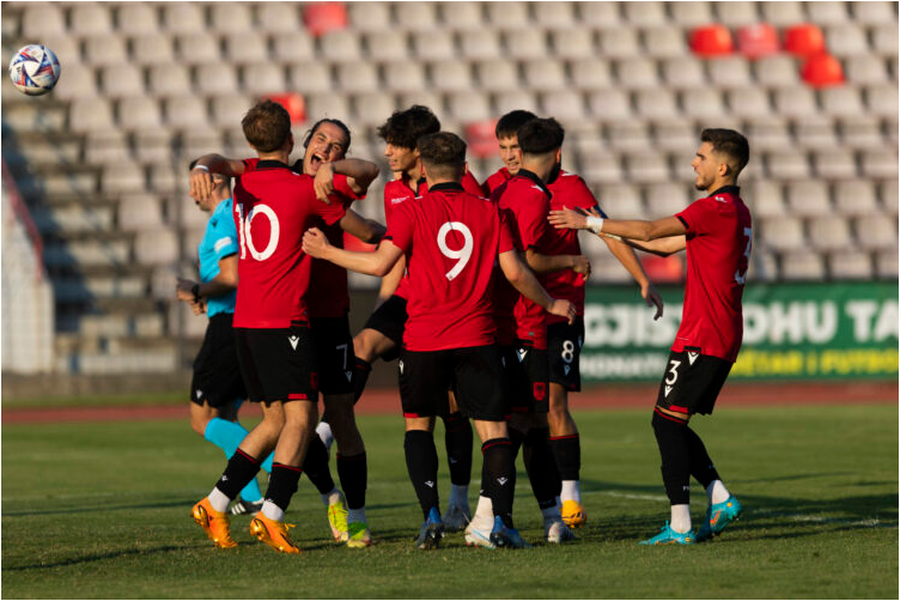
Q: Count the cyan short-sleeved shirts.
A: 1